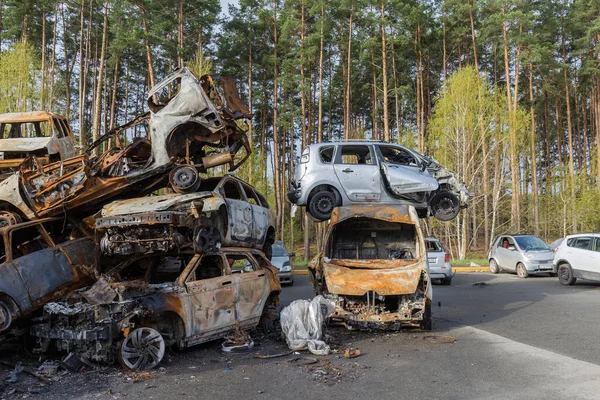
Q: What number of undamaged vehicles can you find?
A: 4